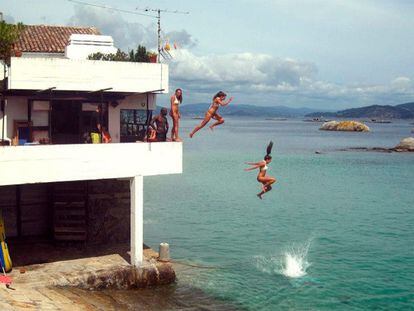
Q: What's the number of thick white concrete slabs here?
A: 2